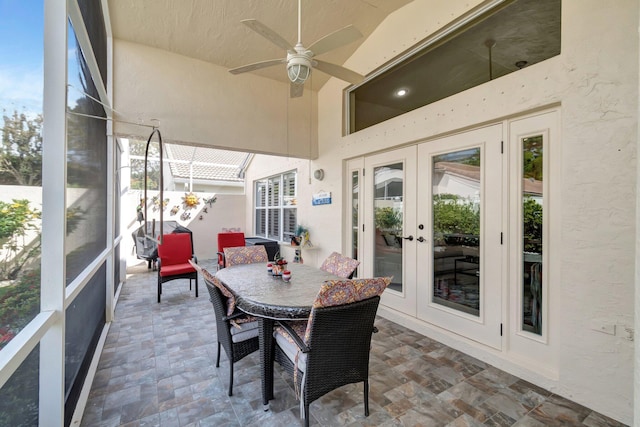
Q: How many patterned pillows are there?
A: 4